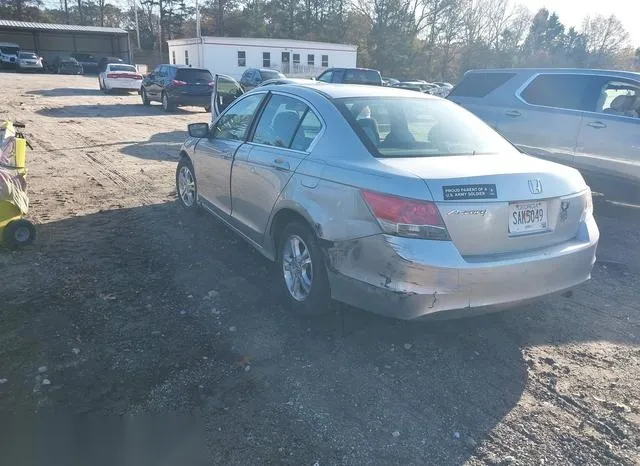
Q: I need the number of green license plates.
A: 0